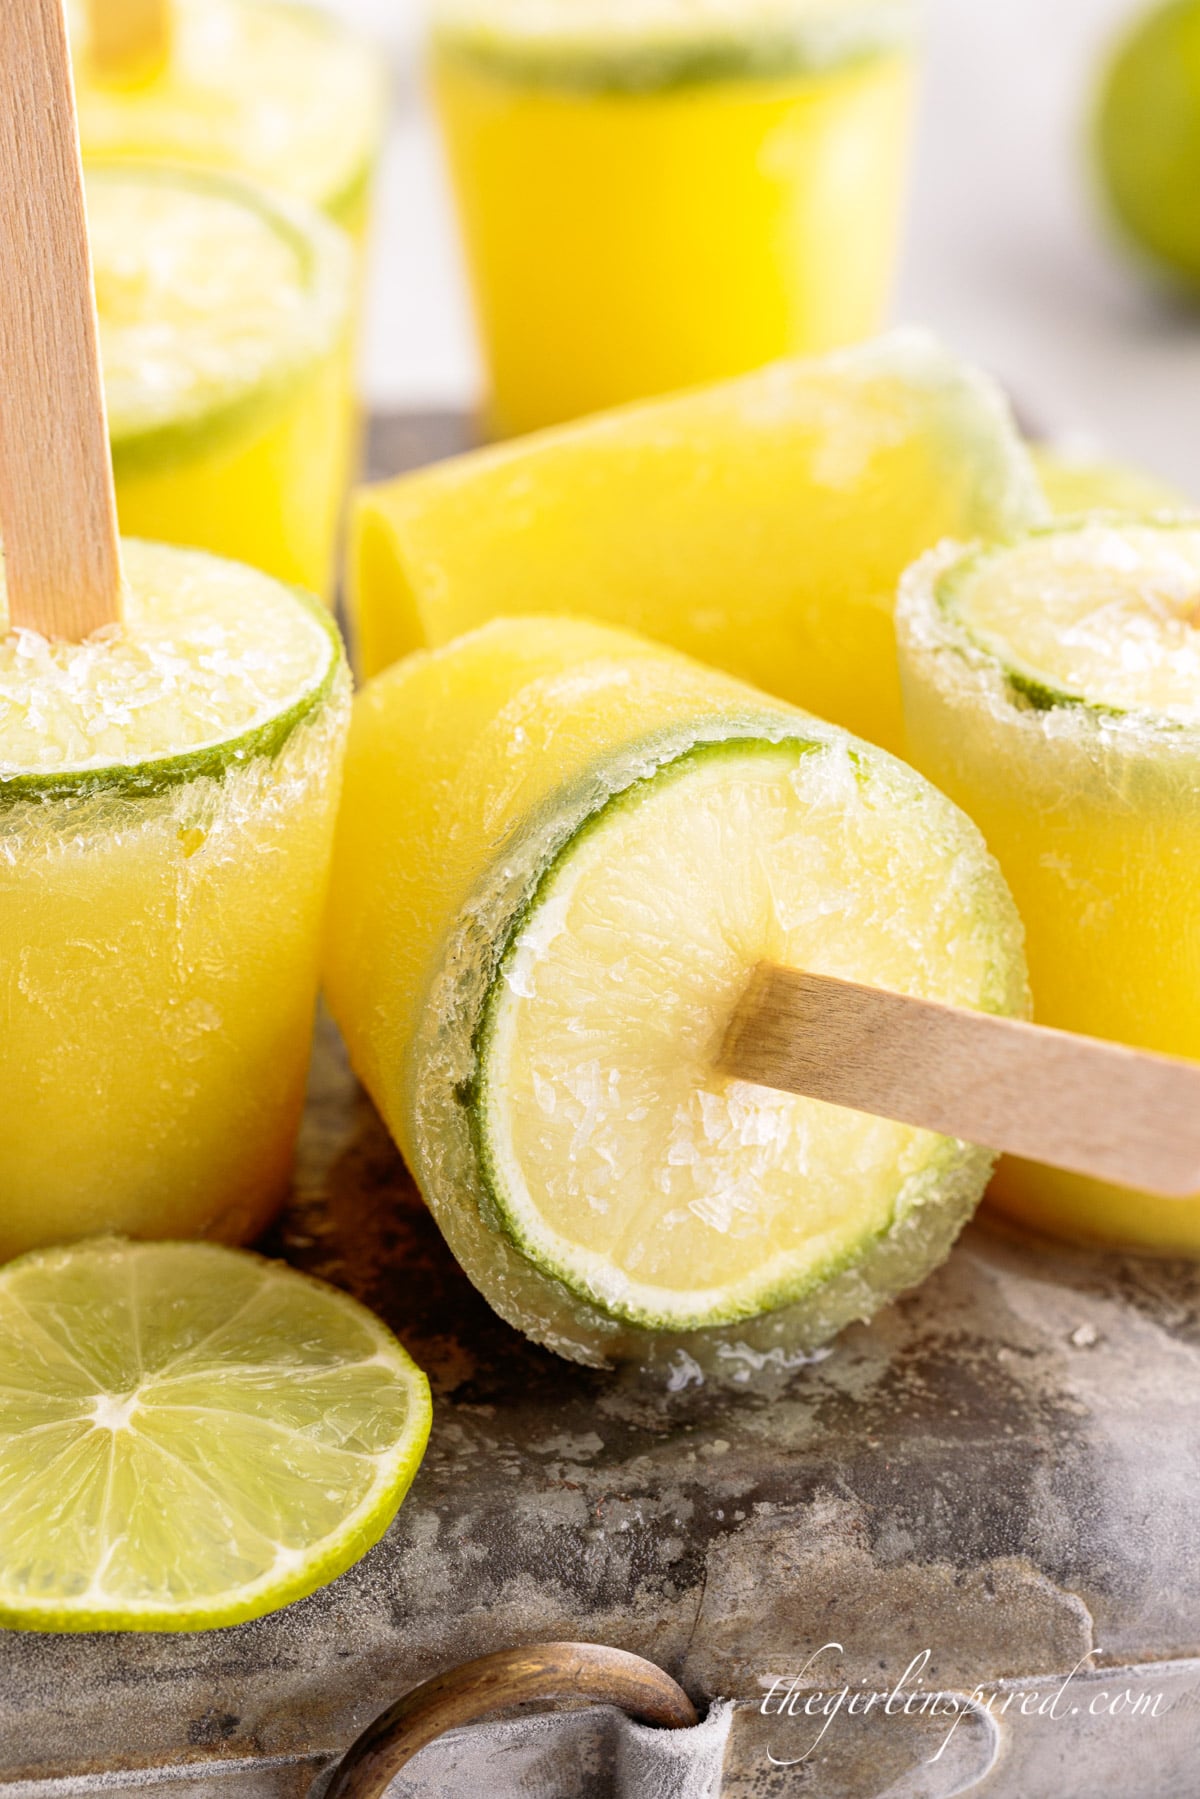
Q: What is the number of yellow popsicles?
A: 7